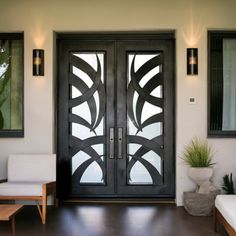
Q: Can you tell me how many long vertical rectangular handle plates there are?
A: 2